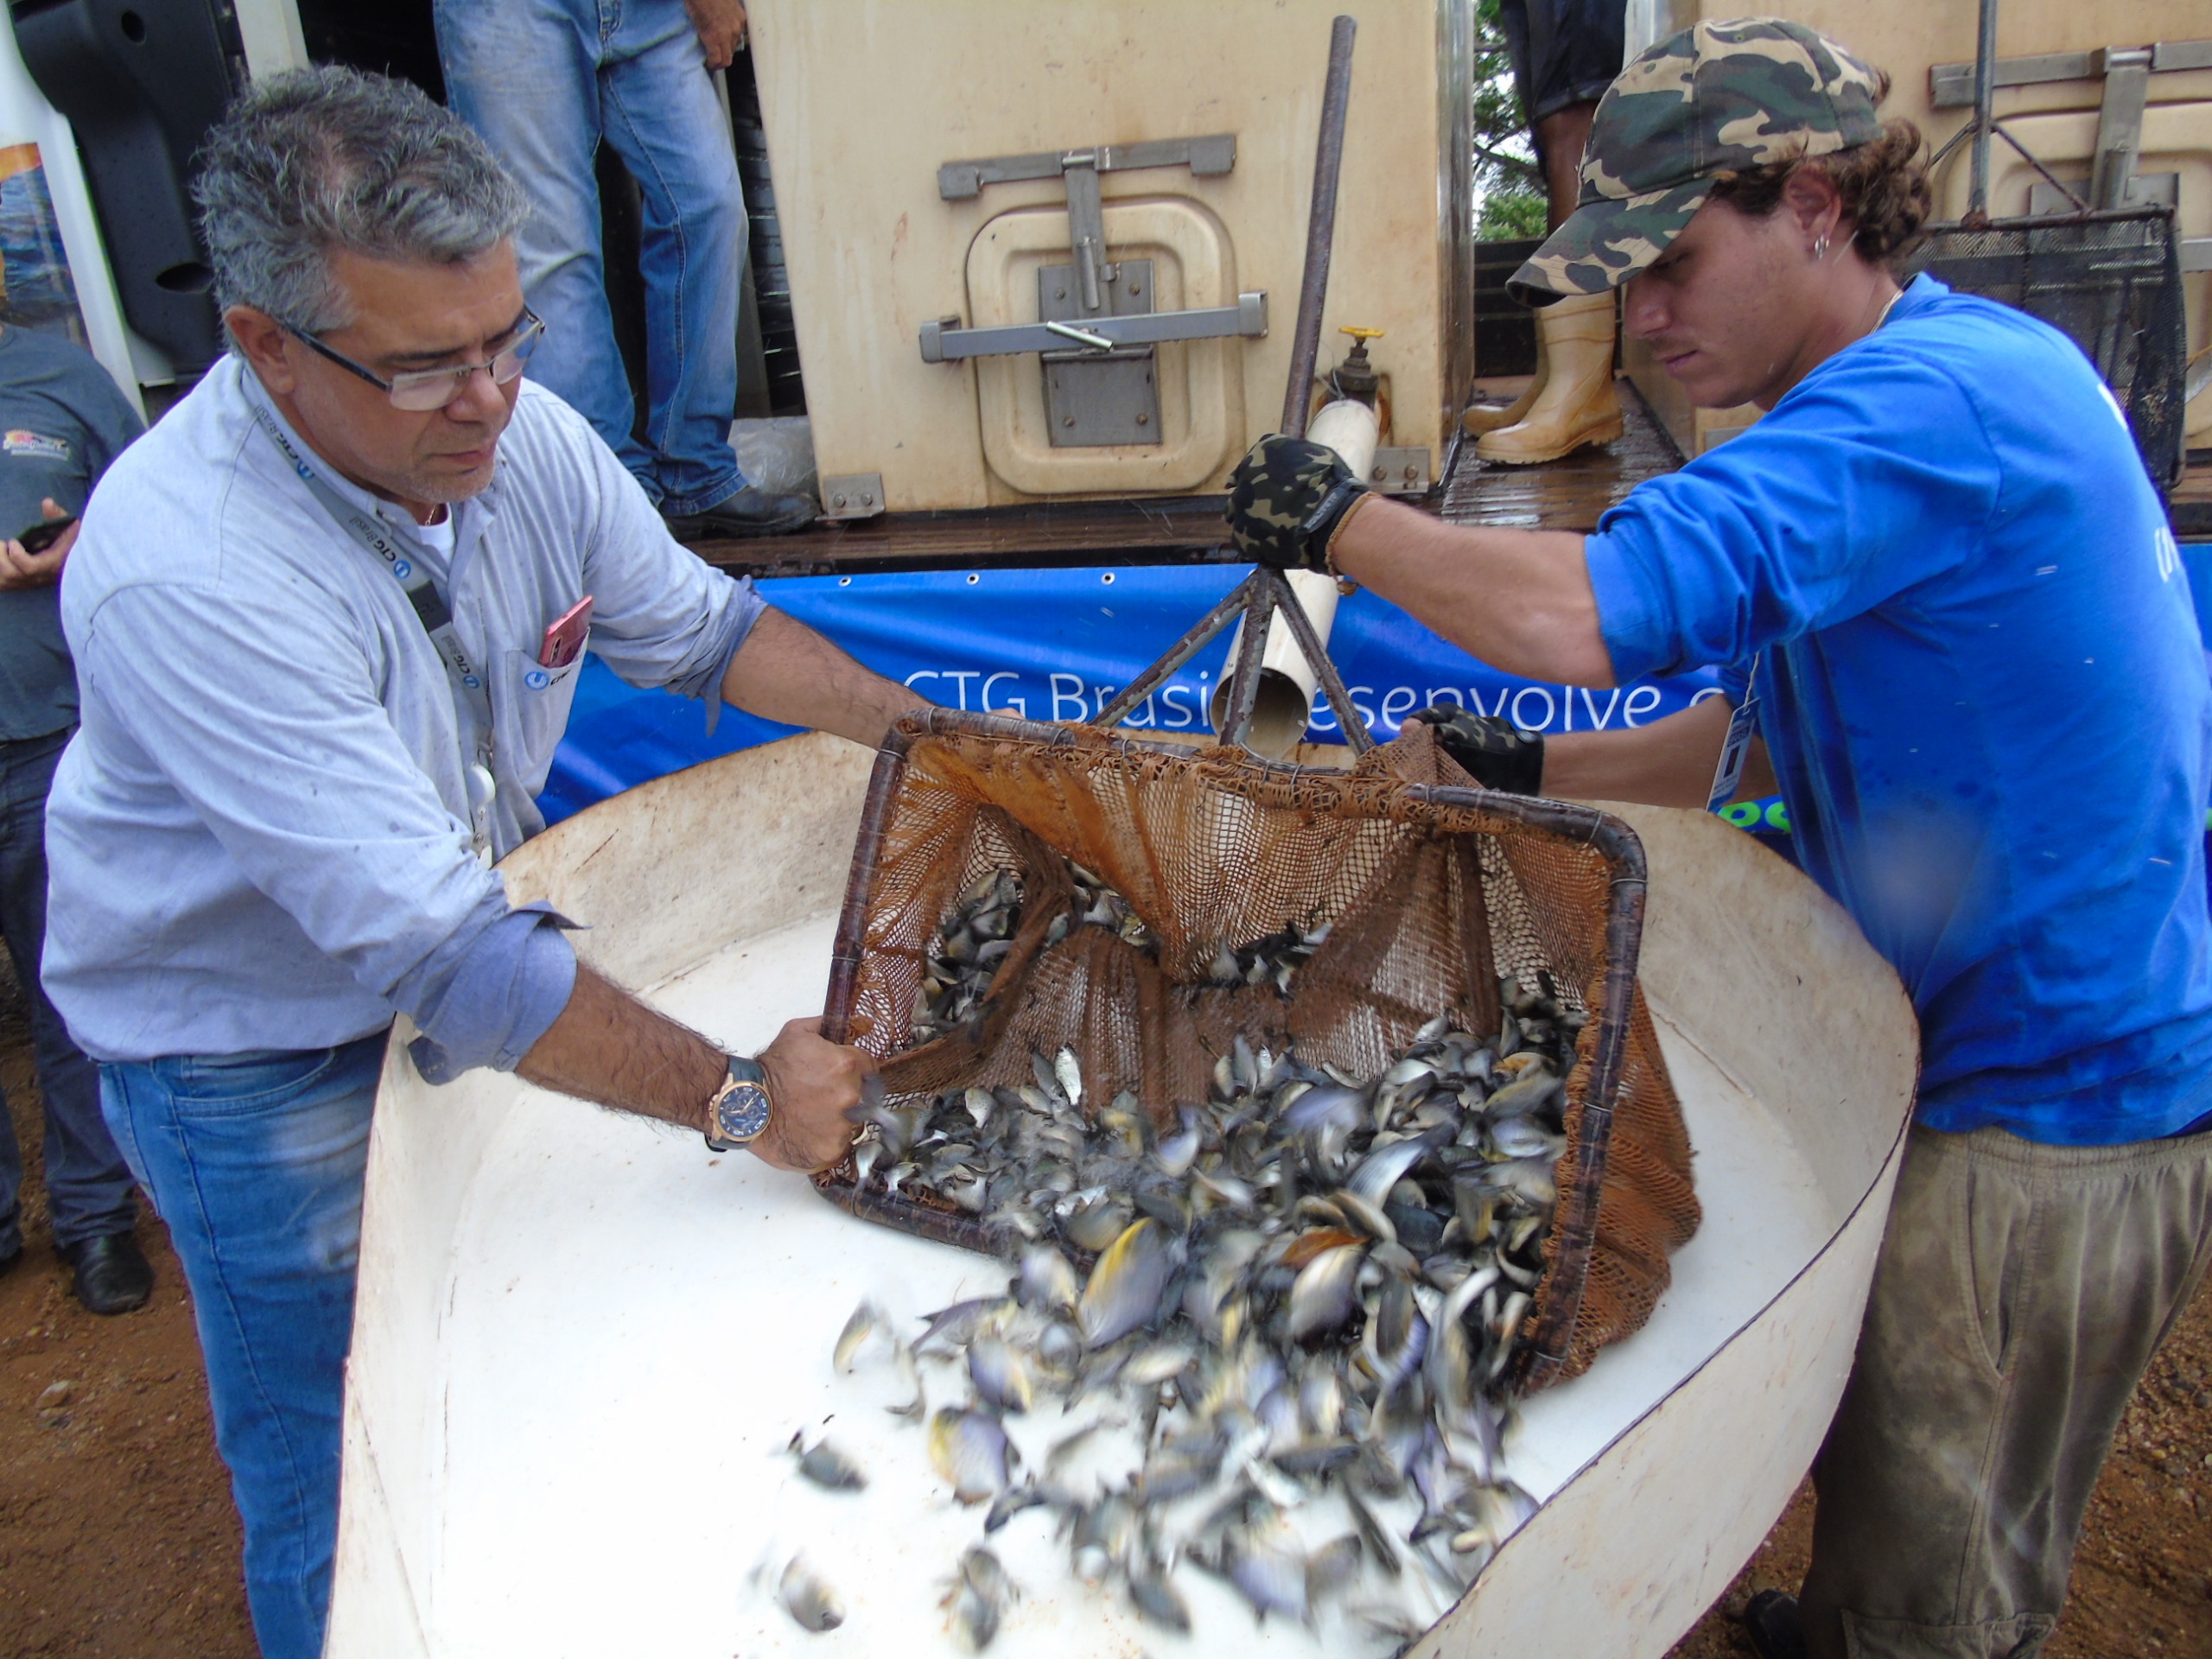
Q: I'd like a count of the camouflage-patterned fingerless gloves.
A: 2